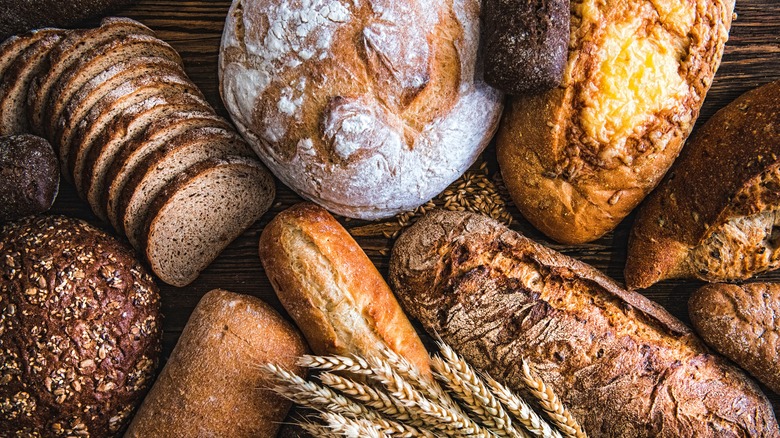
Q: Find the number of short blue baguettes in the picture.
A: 0